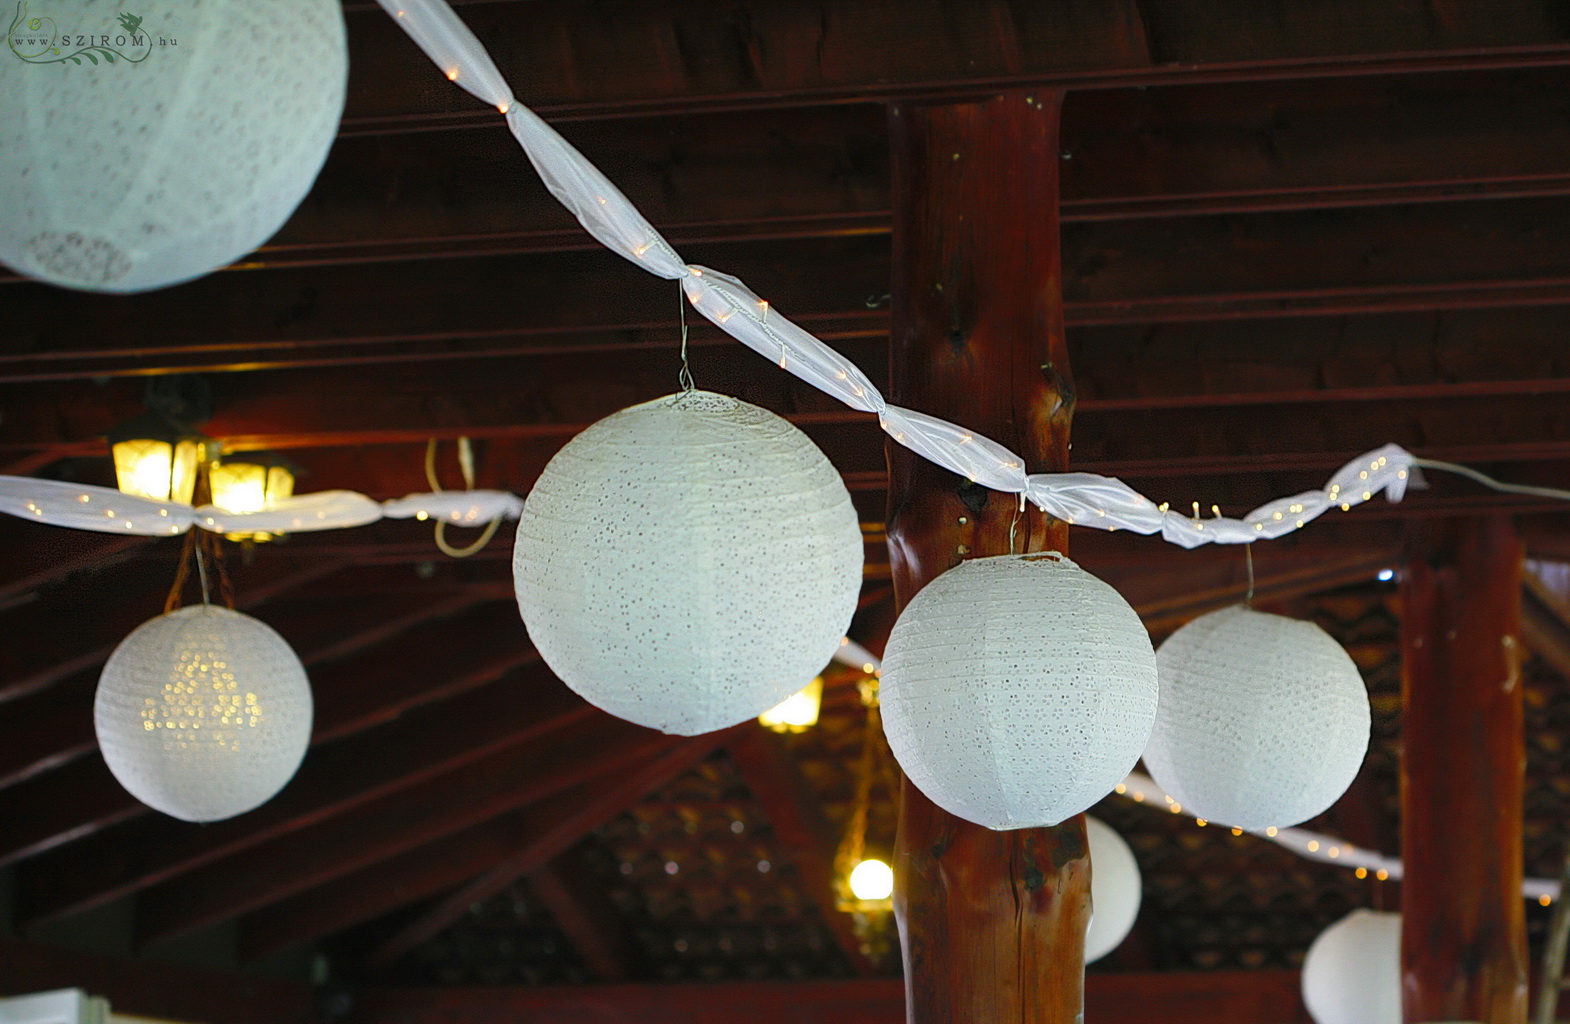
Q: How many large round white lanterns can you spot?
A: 7